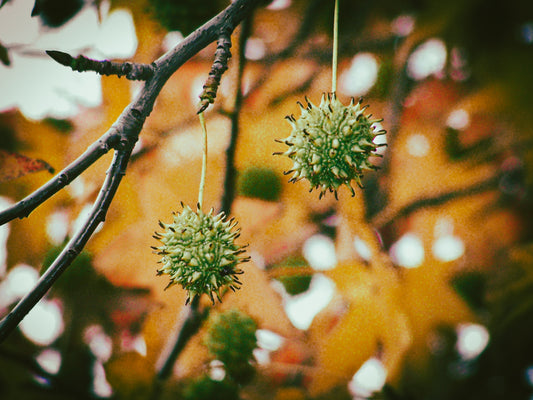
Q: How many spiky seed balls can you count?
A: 2